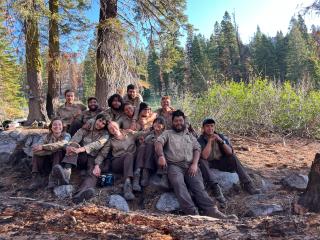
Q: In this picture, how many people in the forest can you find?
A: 13